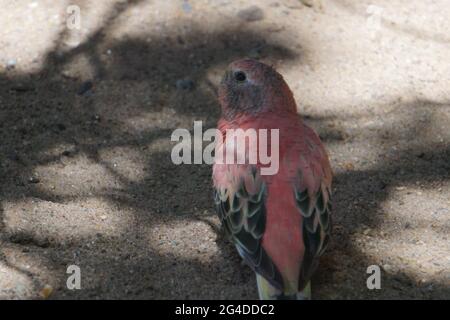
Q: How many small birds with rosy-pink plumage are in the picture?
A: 1